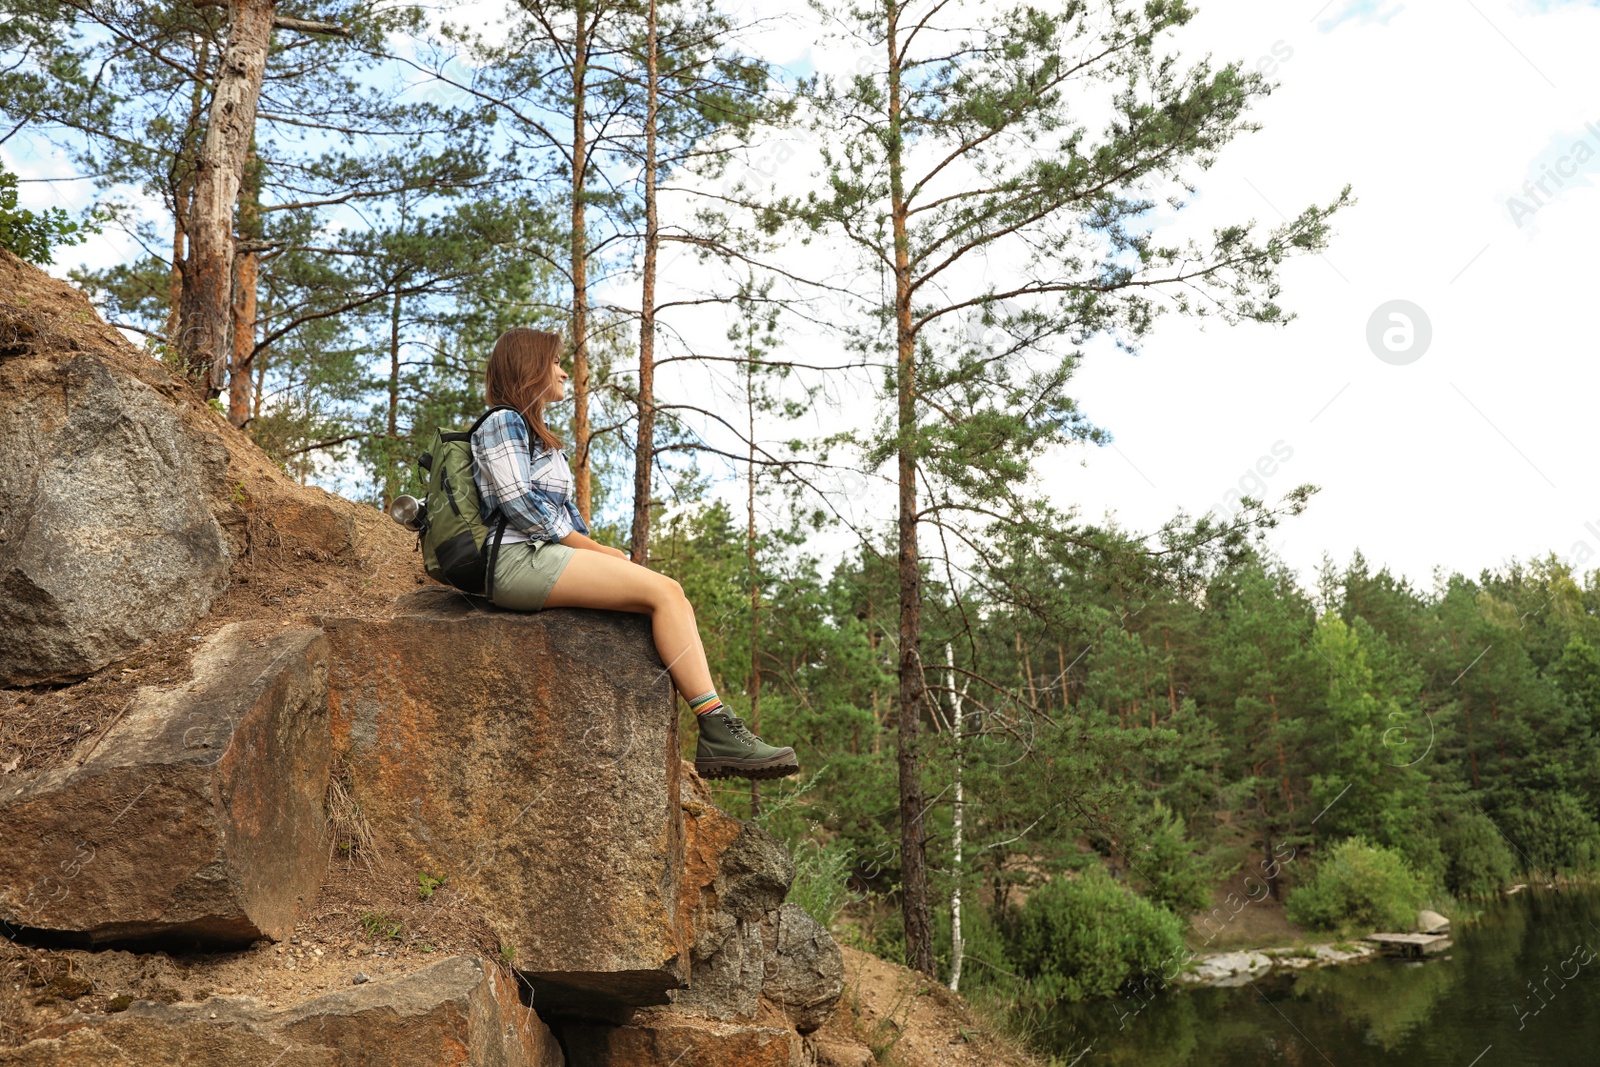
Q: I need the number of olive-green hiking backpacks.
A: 1